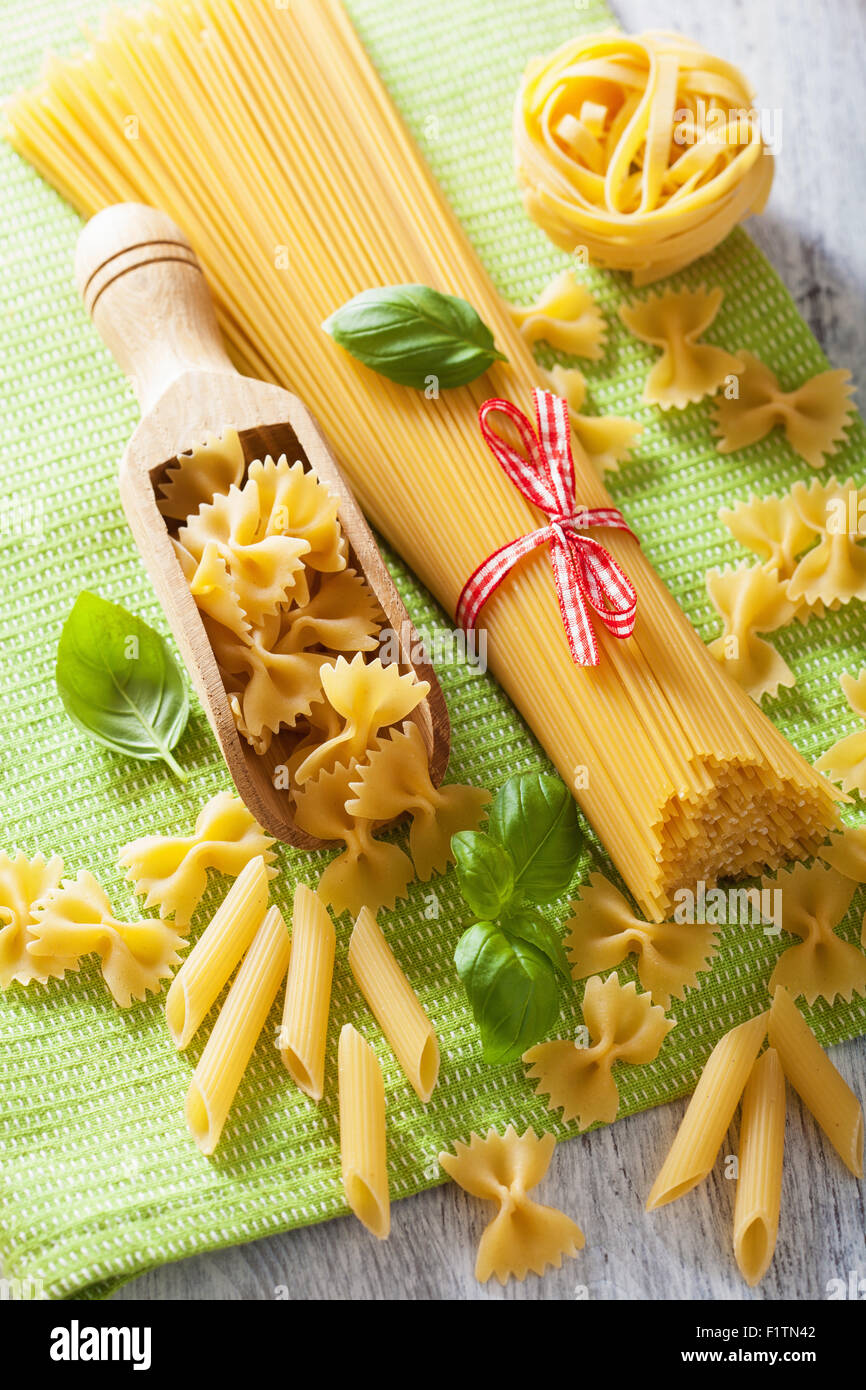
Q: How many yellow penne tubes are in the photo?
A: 8